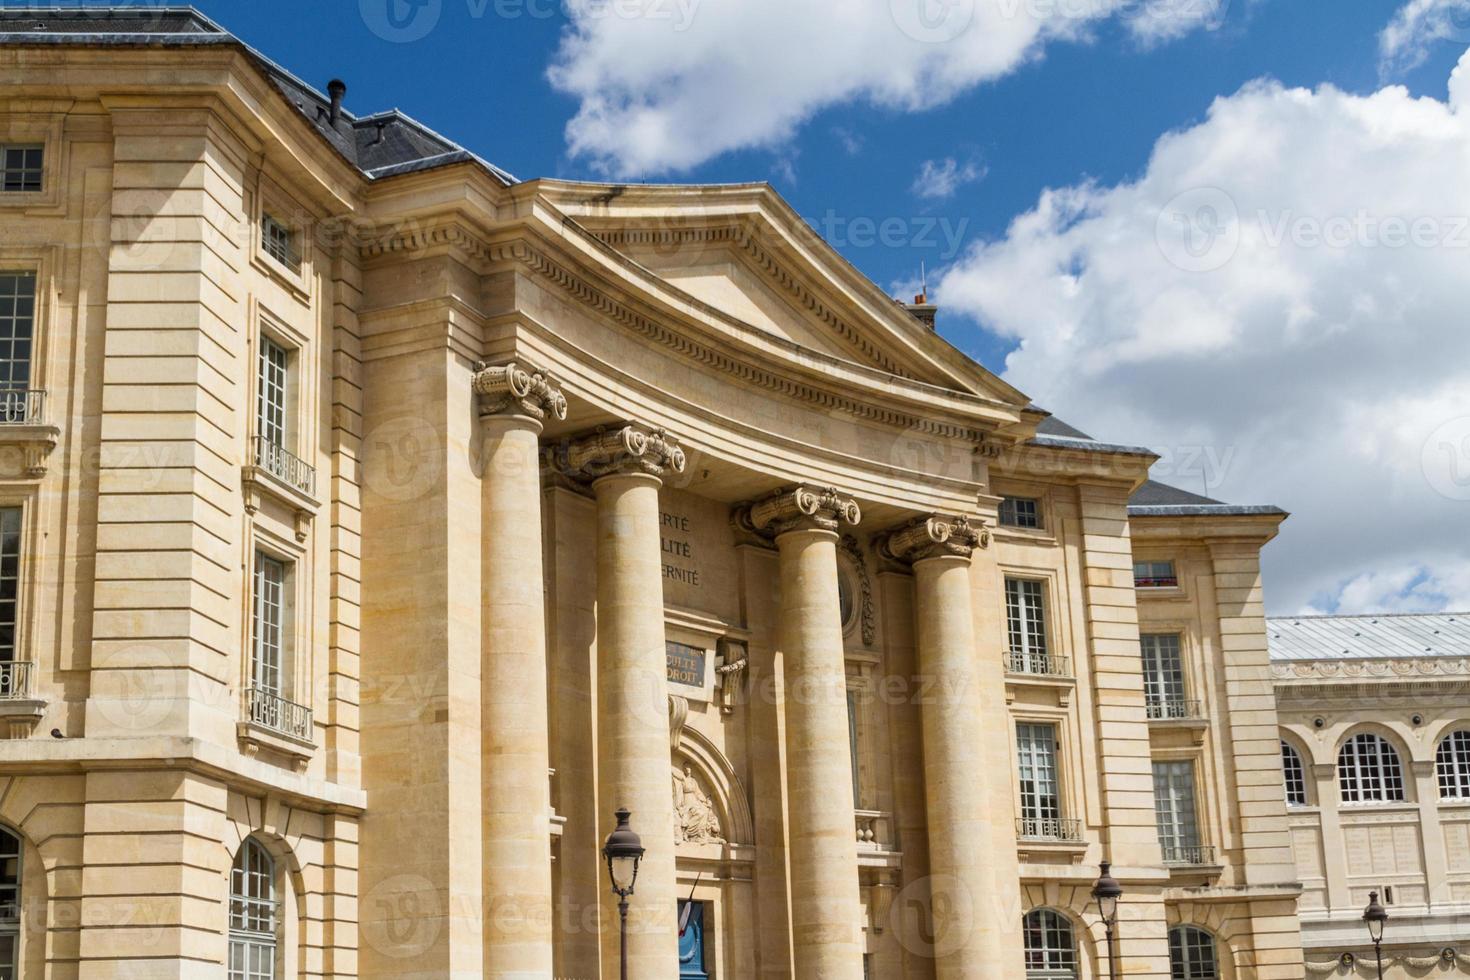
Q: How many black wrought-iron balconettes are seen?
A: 8